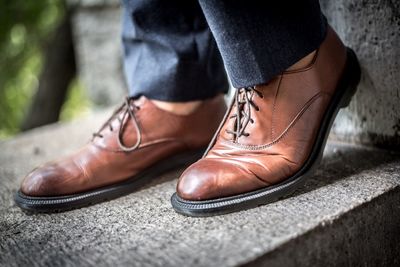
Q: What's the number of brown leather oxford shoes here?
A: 2